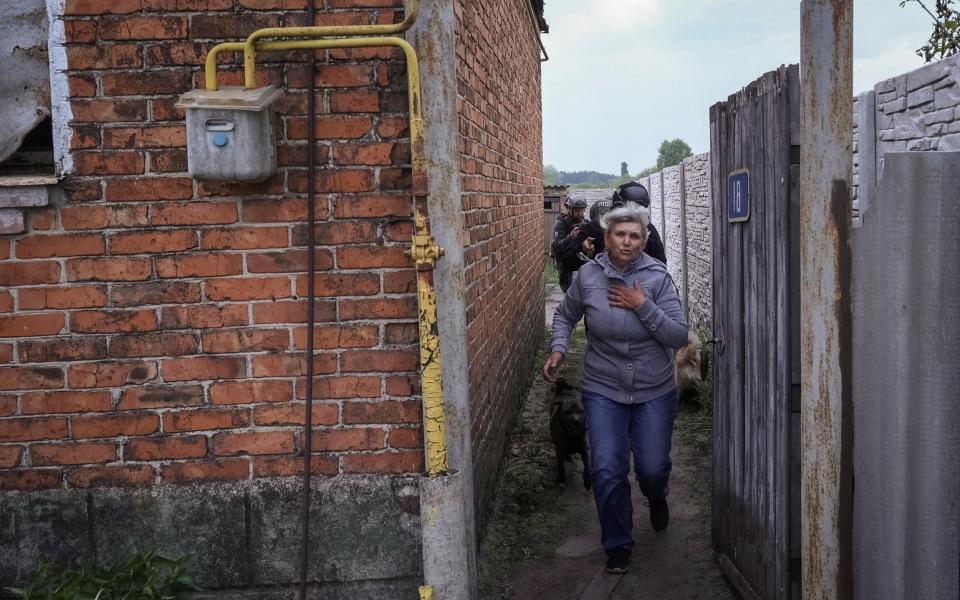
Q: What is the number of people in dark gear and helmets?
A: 3